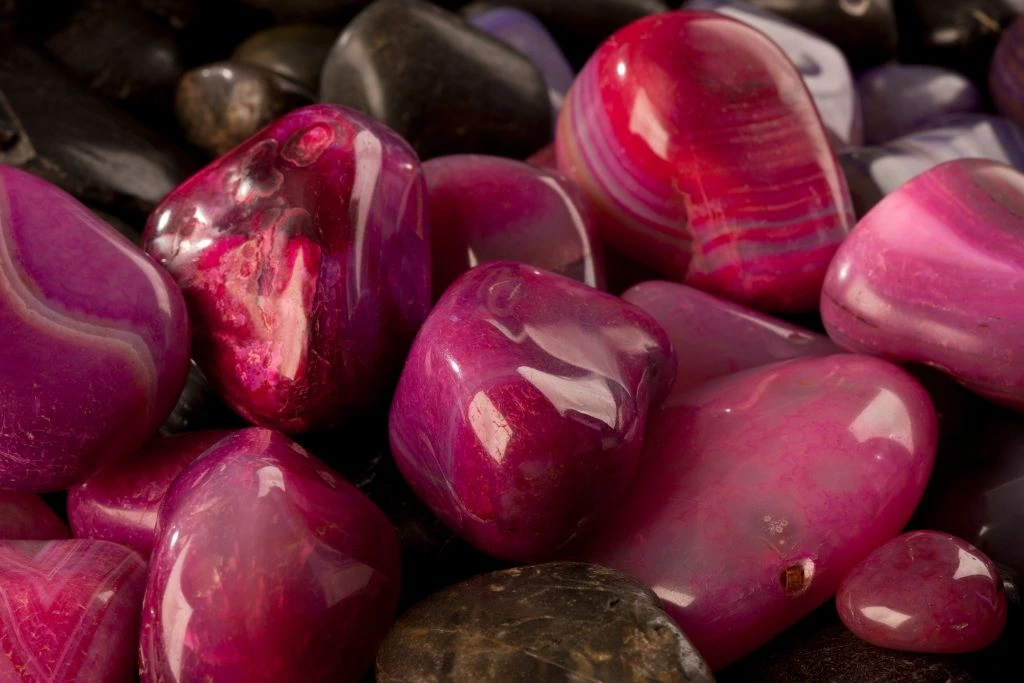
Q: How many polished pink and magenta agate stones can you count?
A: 13